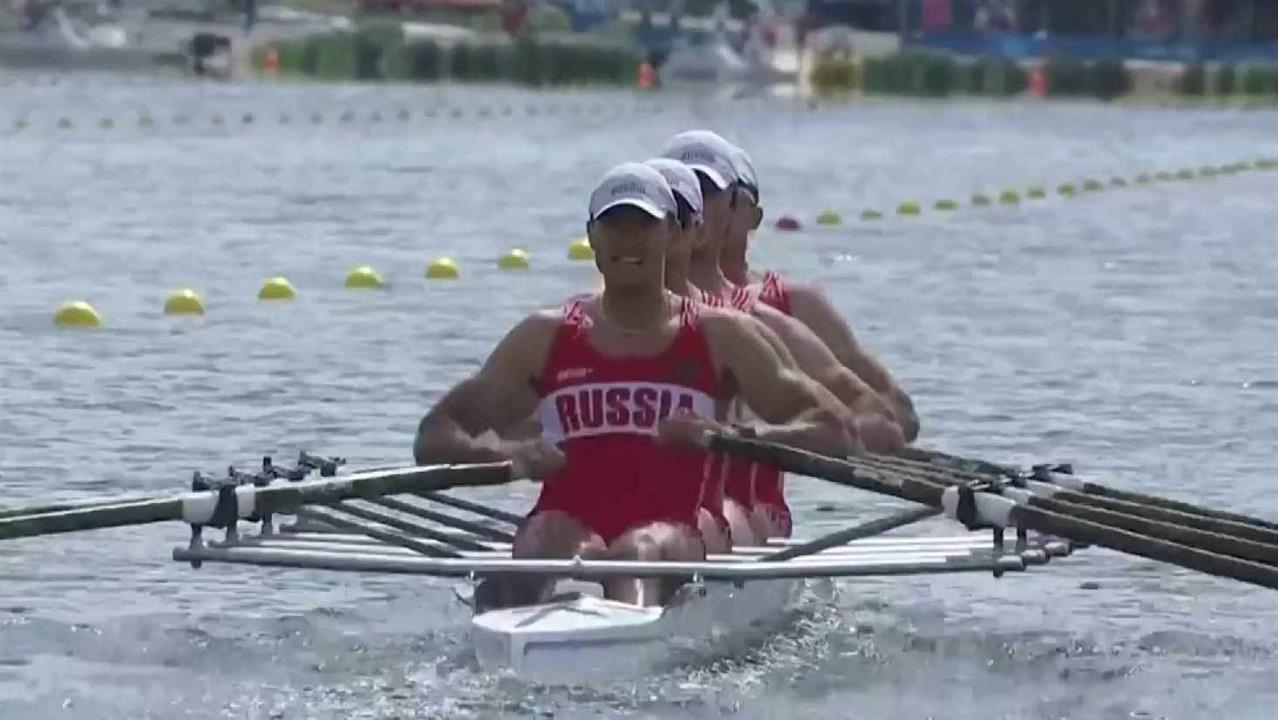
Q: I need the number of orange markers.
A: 3